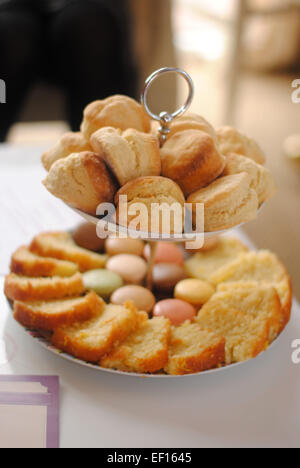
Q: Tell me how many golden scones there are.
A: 10